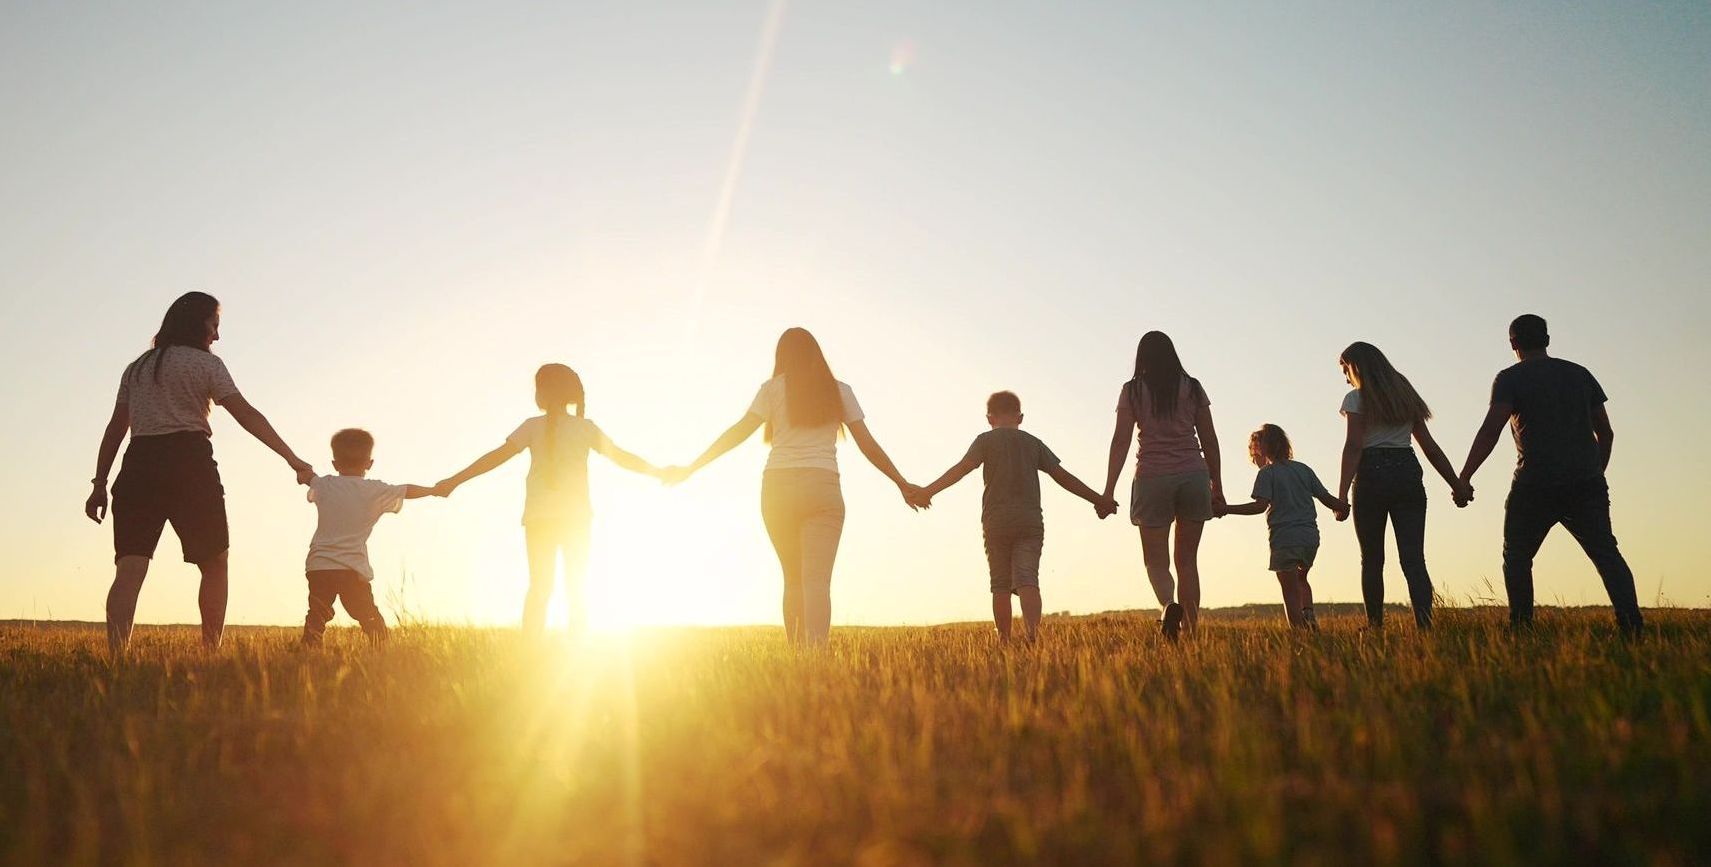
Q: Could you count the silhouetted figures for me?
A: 9